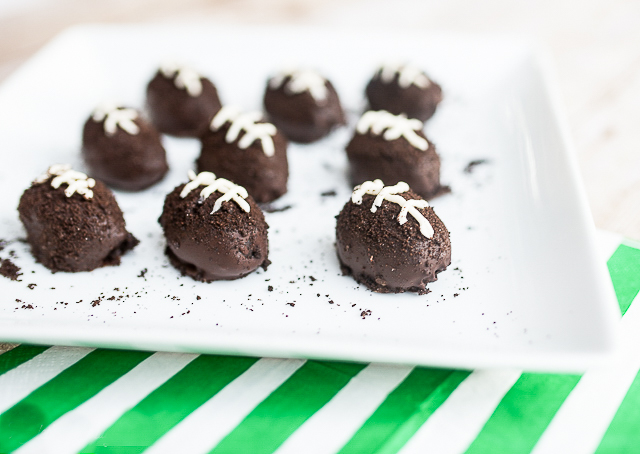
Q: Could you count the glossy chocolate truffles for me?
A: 9